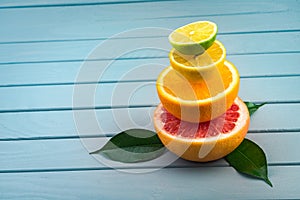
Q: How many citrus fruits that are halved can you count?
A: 4